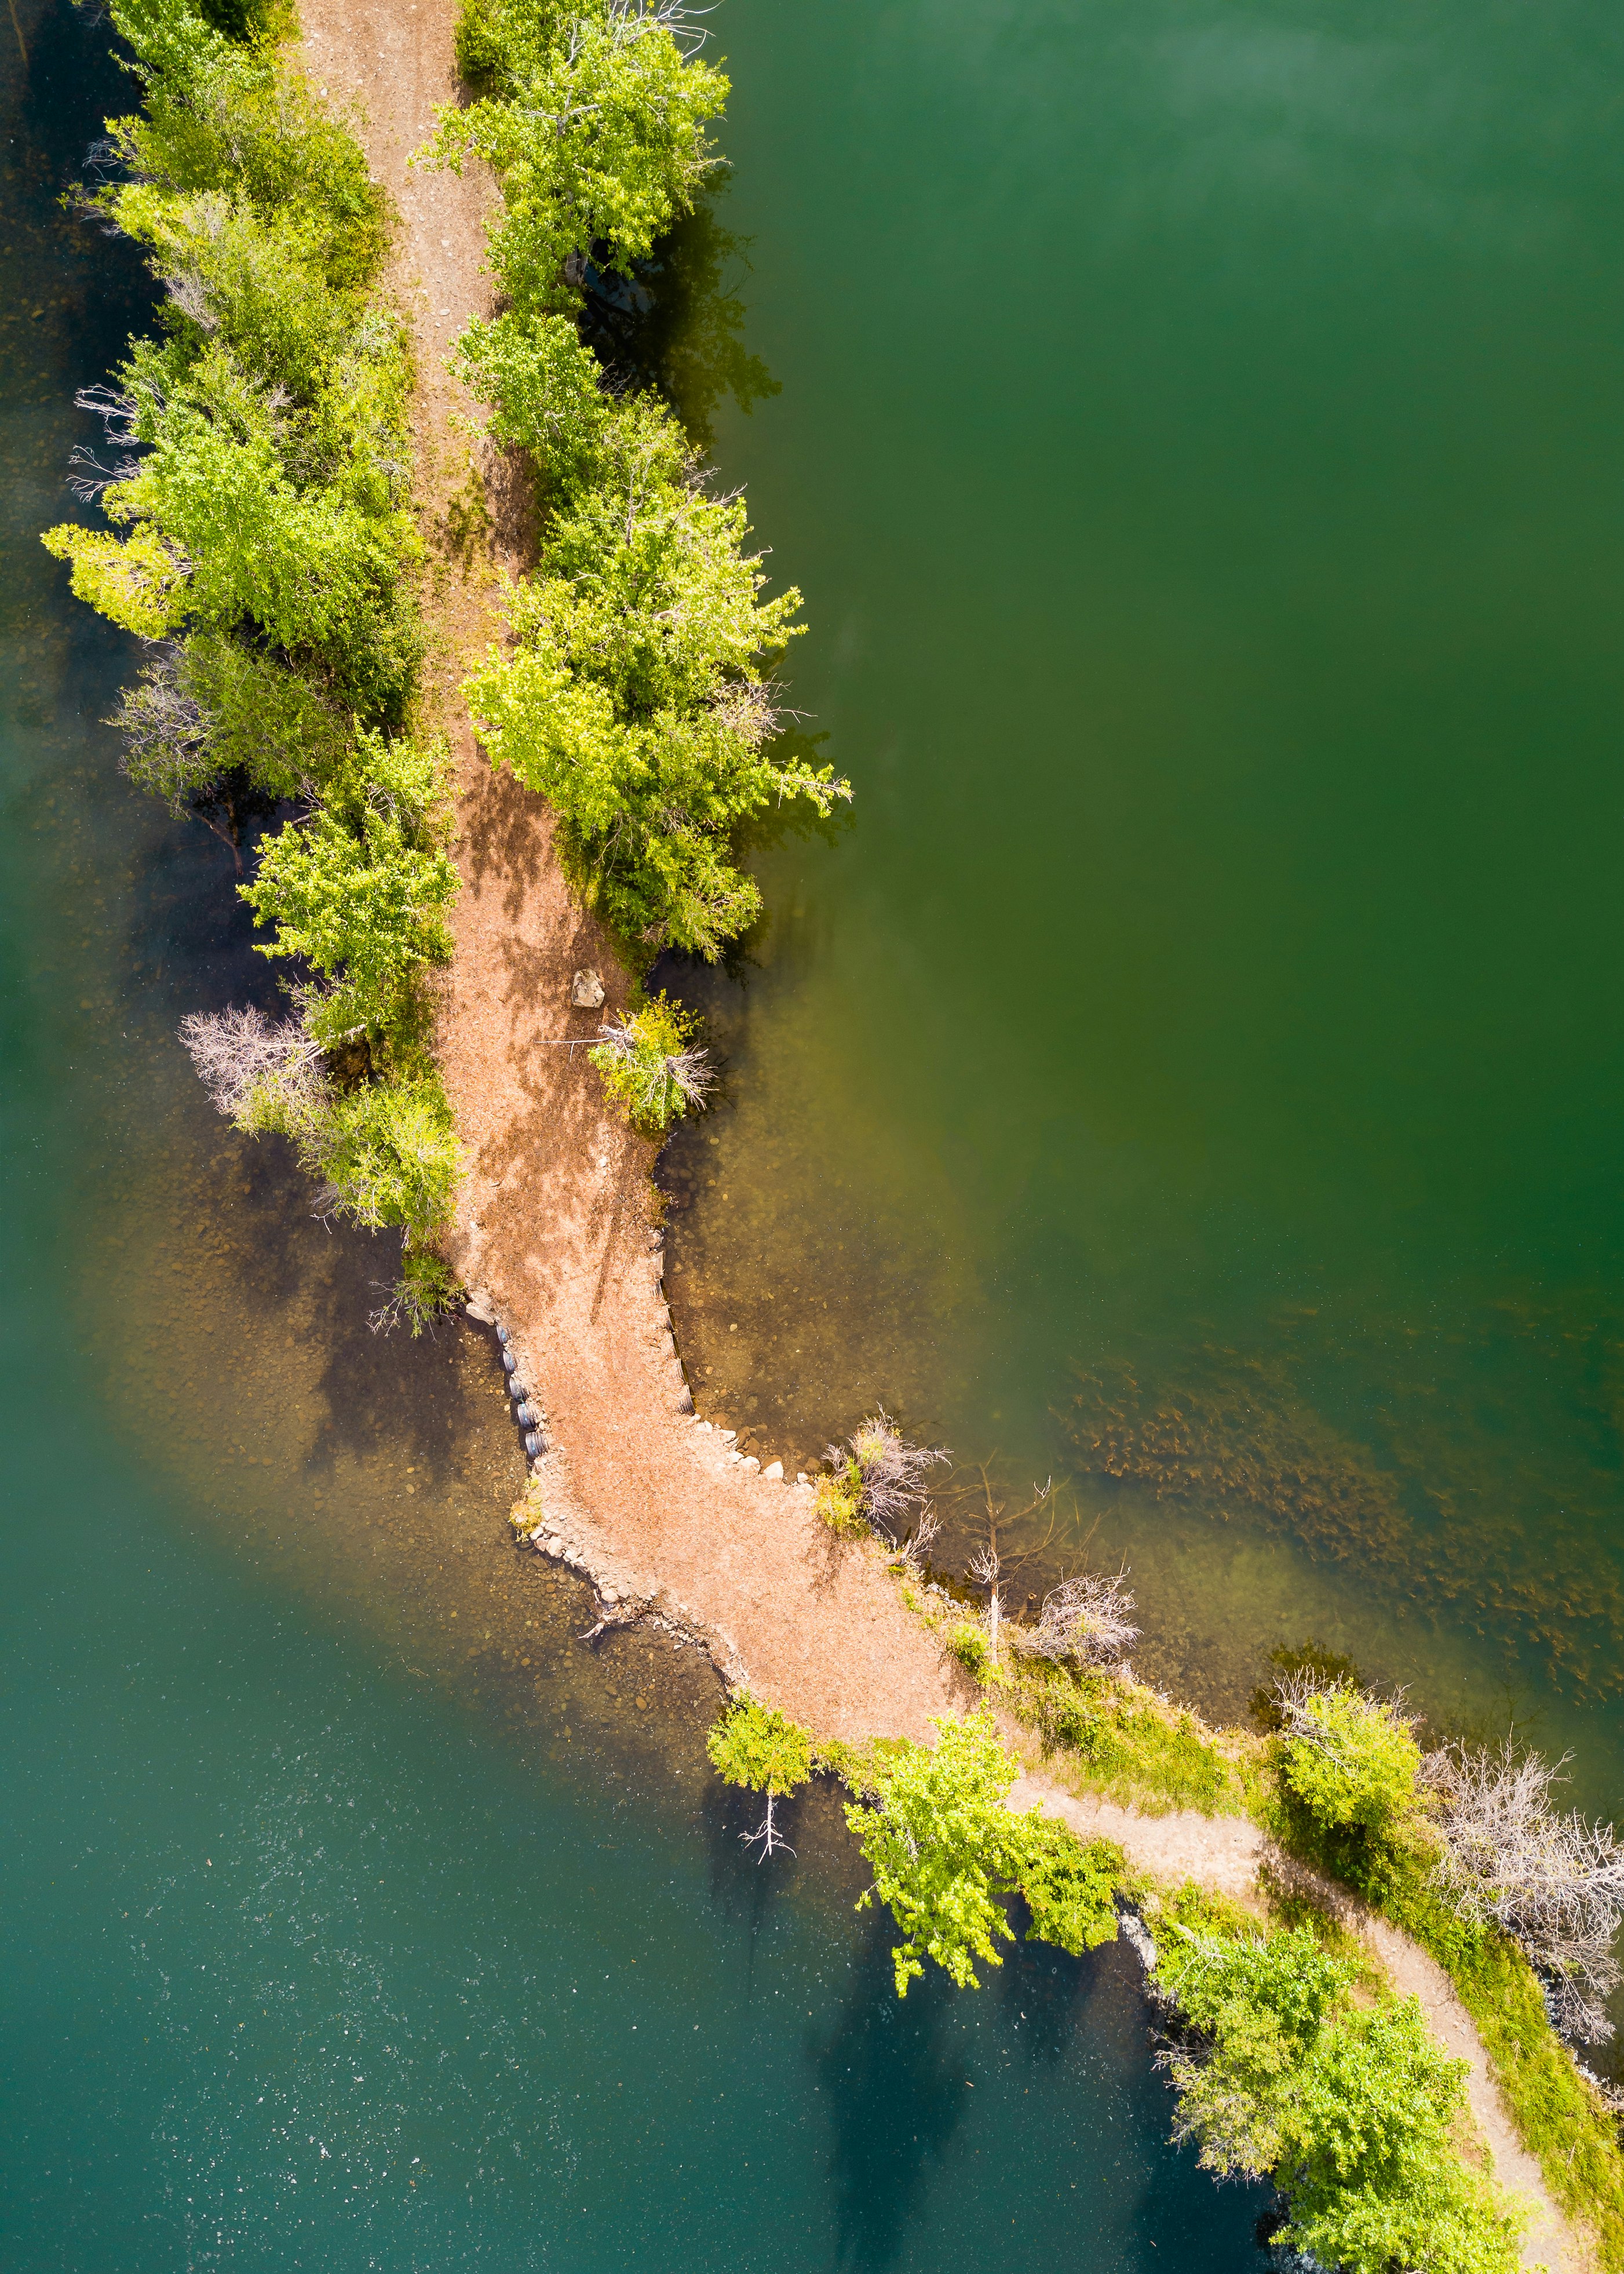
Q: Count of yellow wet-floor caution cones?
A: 0